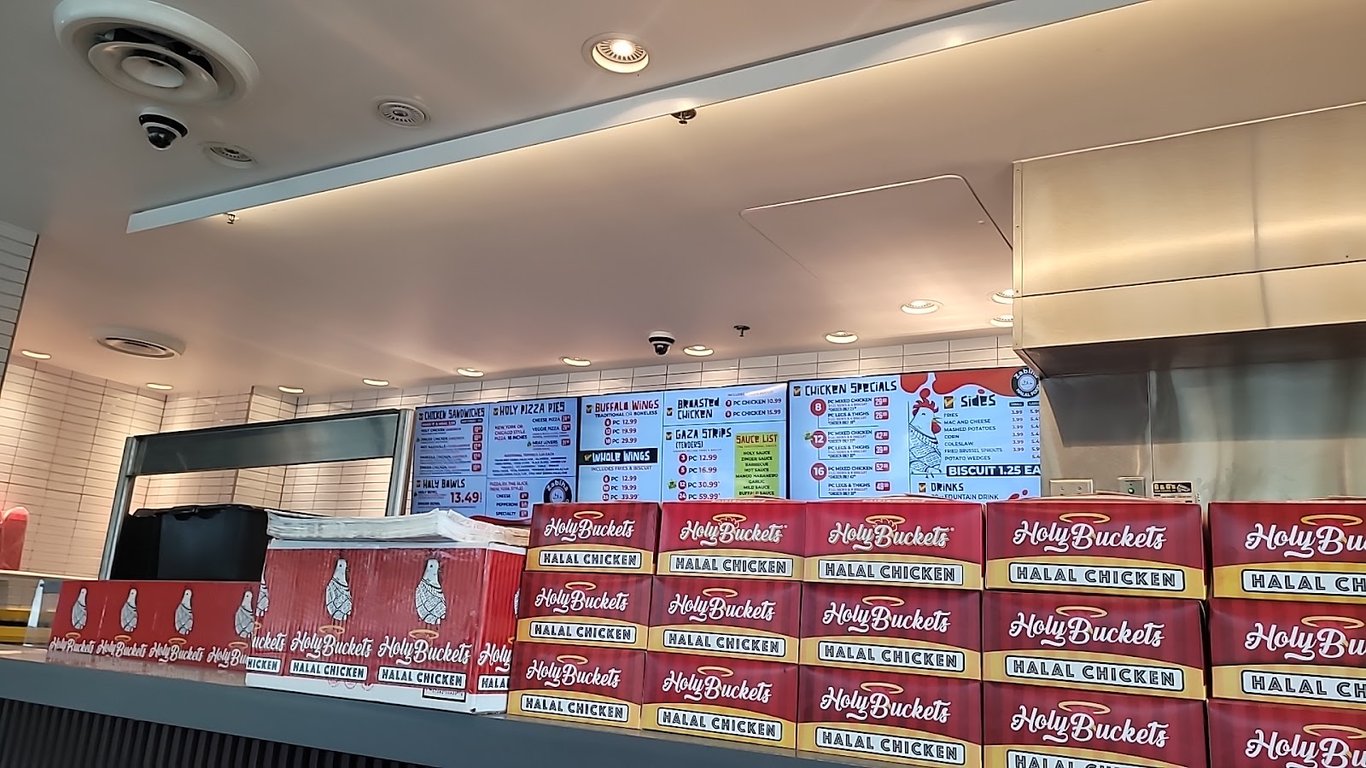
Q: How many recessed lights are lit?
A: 12